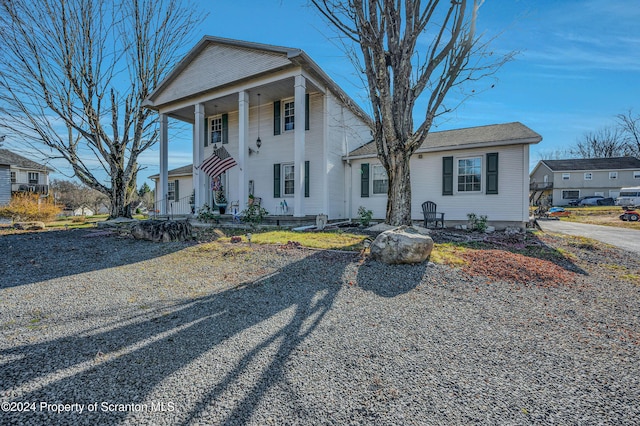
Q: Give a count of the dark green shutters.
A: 10